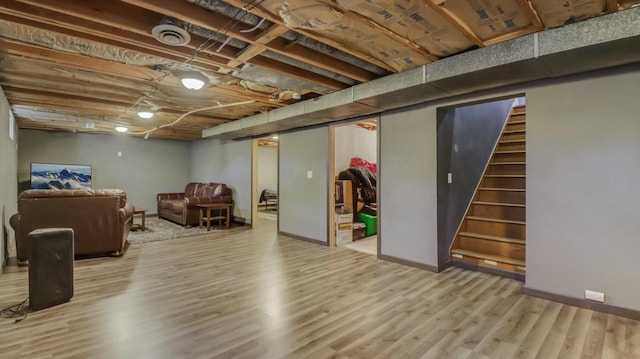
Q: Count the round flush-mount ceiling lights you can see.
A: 3